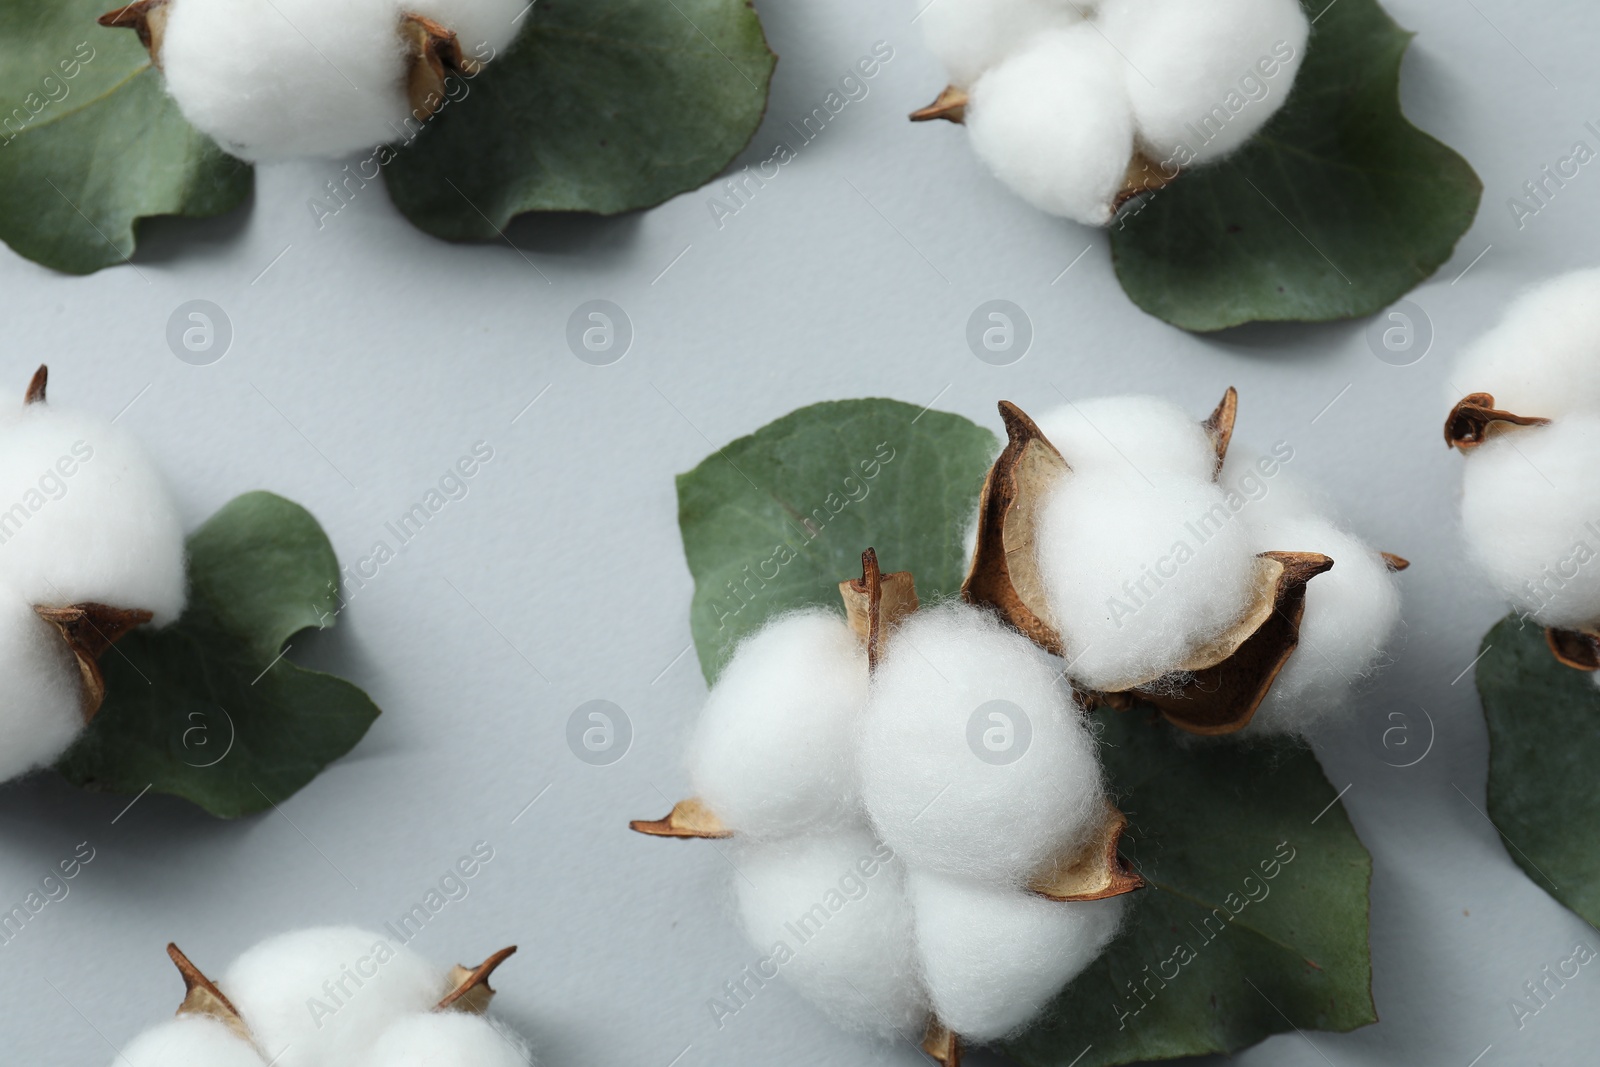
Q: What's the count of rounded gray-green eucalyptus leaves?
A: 7